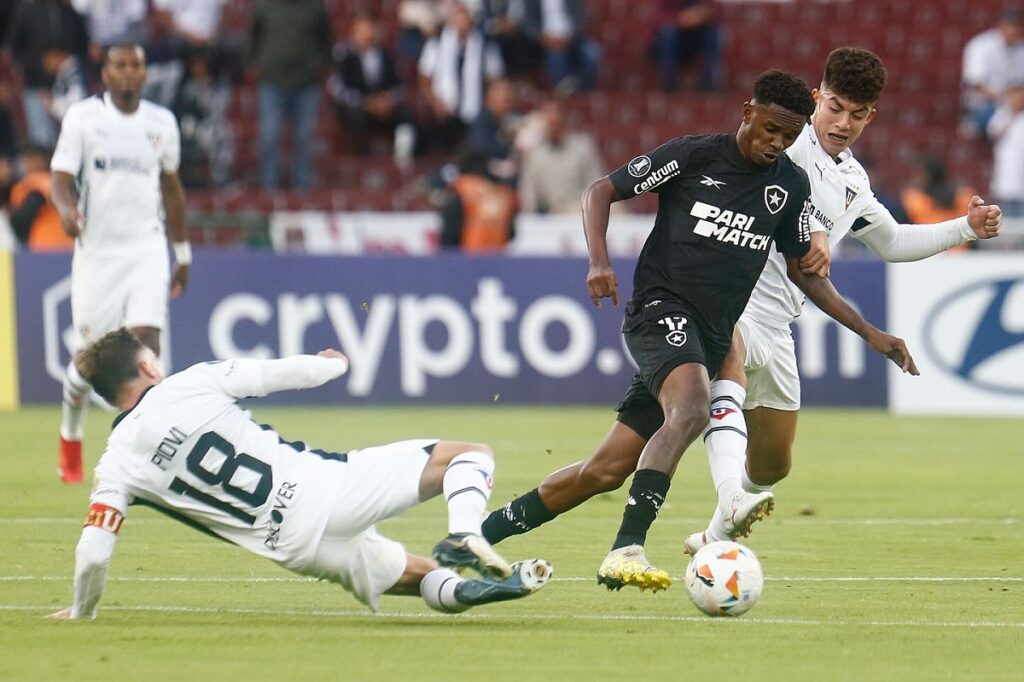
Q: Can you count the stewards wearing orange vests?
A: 3